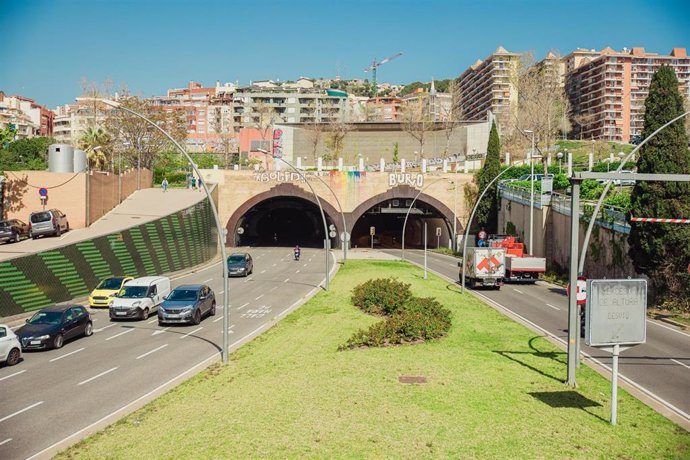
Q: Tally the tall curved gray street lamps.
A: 6